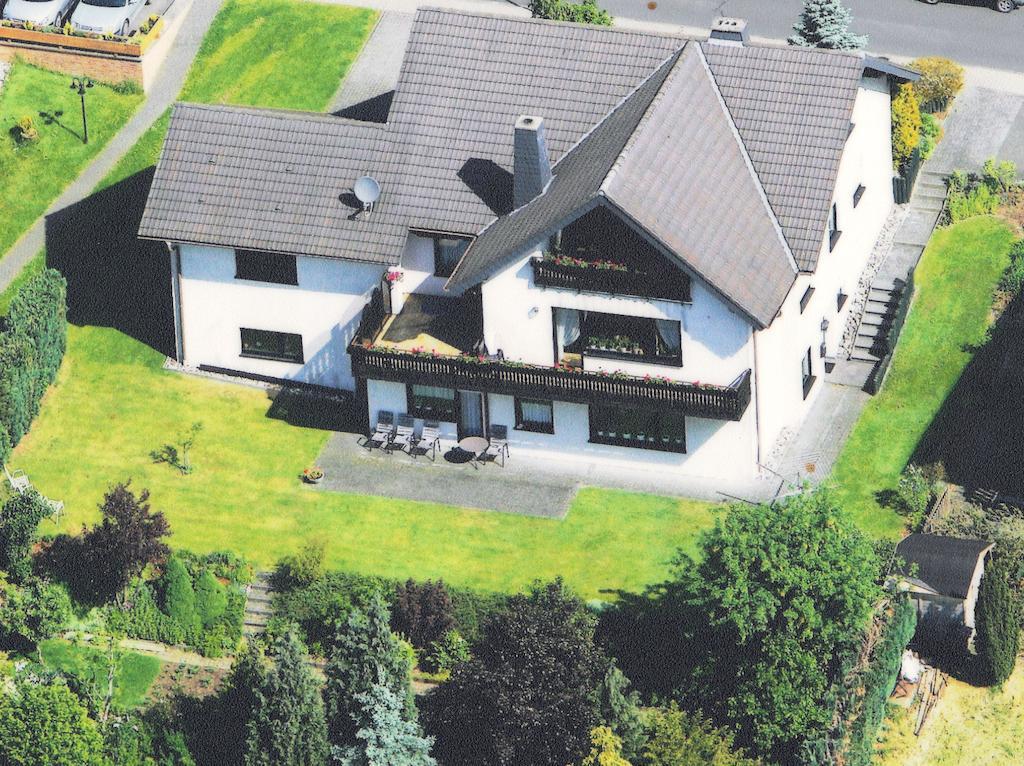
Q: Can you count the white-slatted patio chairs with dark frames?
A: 4